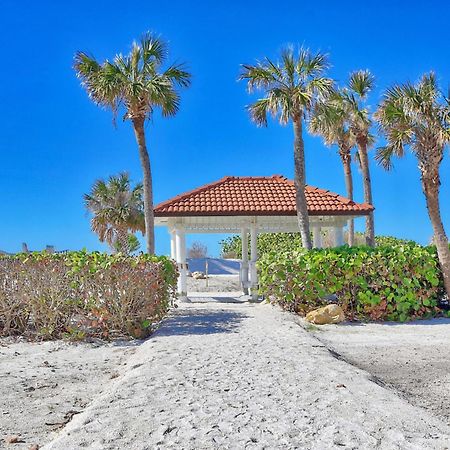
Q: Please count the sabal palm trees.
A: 6